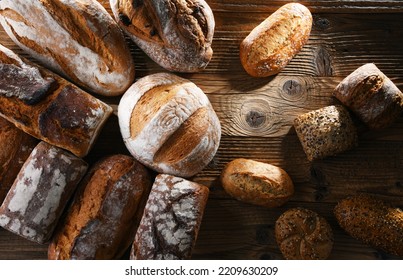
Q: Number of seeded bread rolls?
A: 3